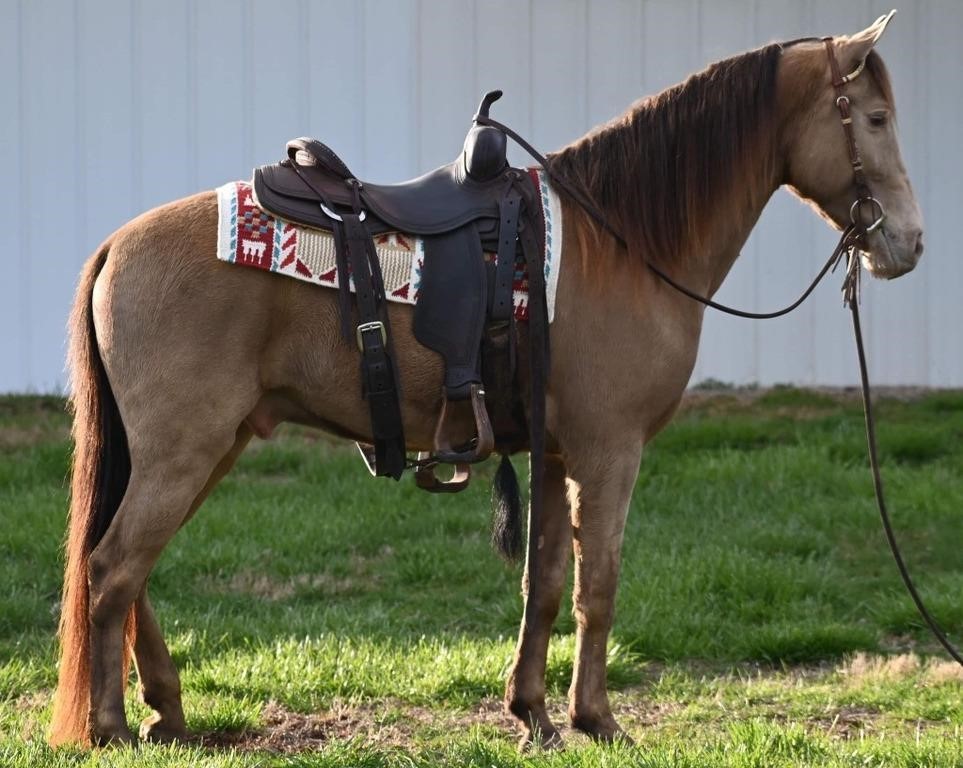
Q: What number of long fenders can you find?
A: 1